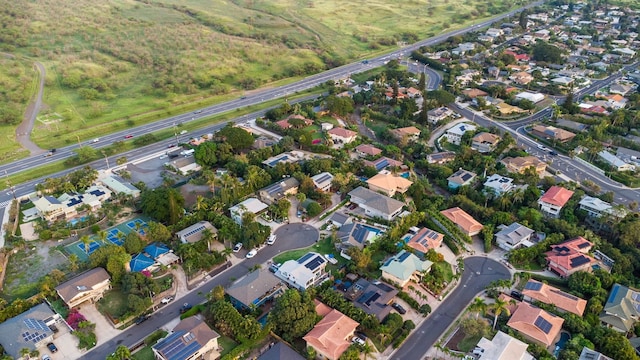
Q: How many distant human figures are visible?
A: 0